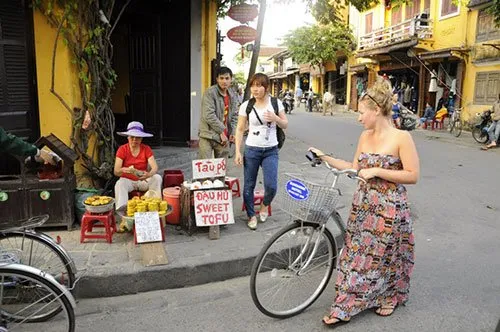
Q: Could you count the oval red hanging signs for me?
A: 2